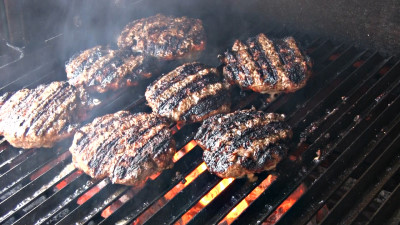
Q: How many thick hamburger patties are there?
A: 7